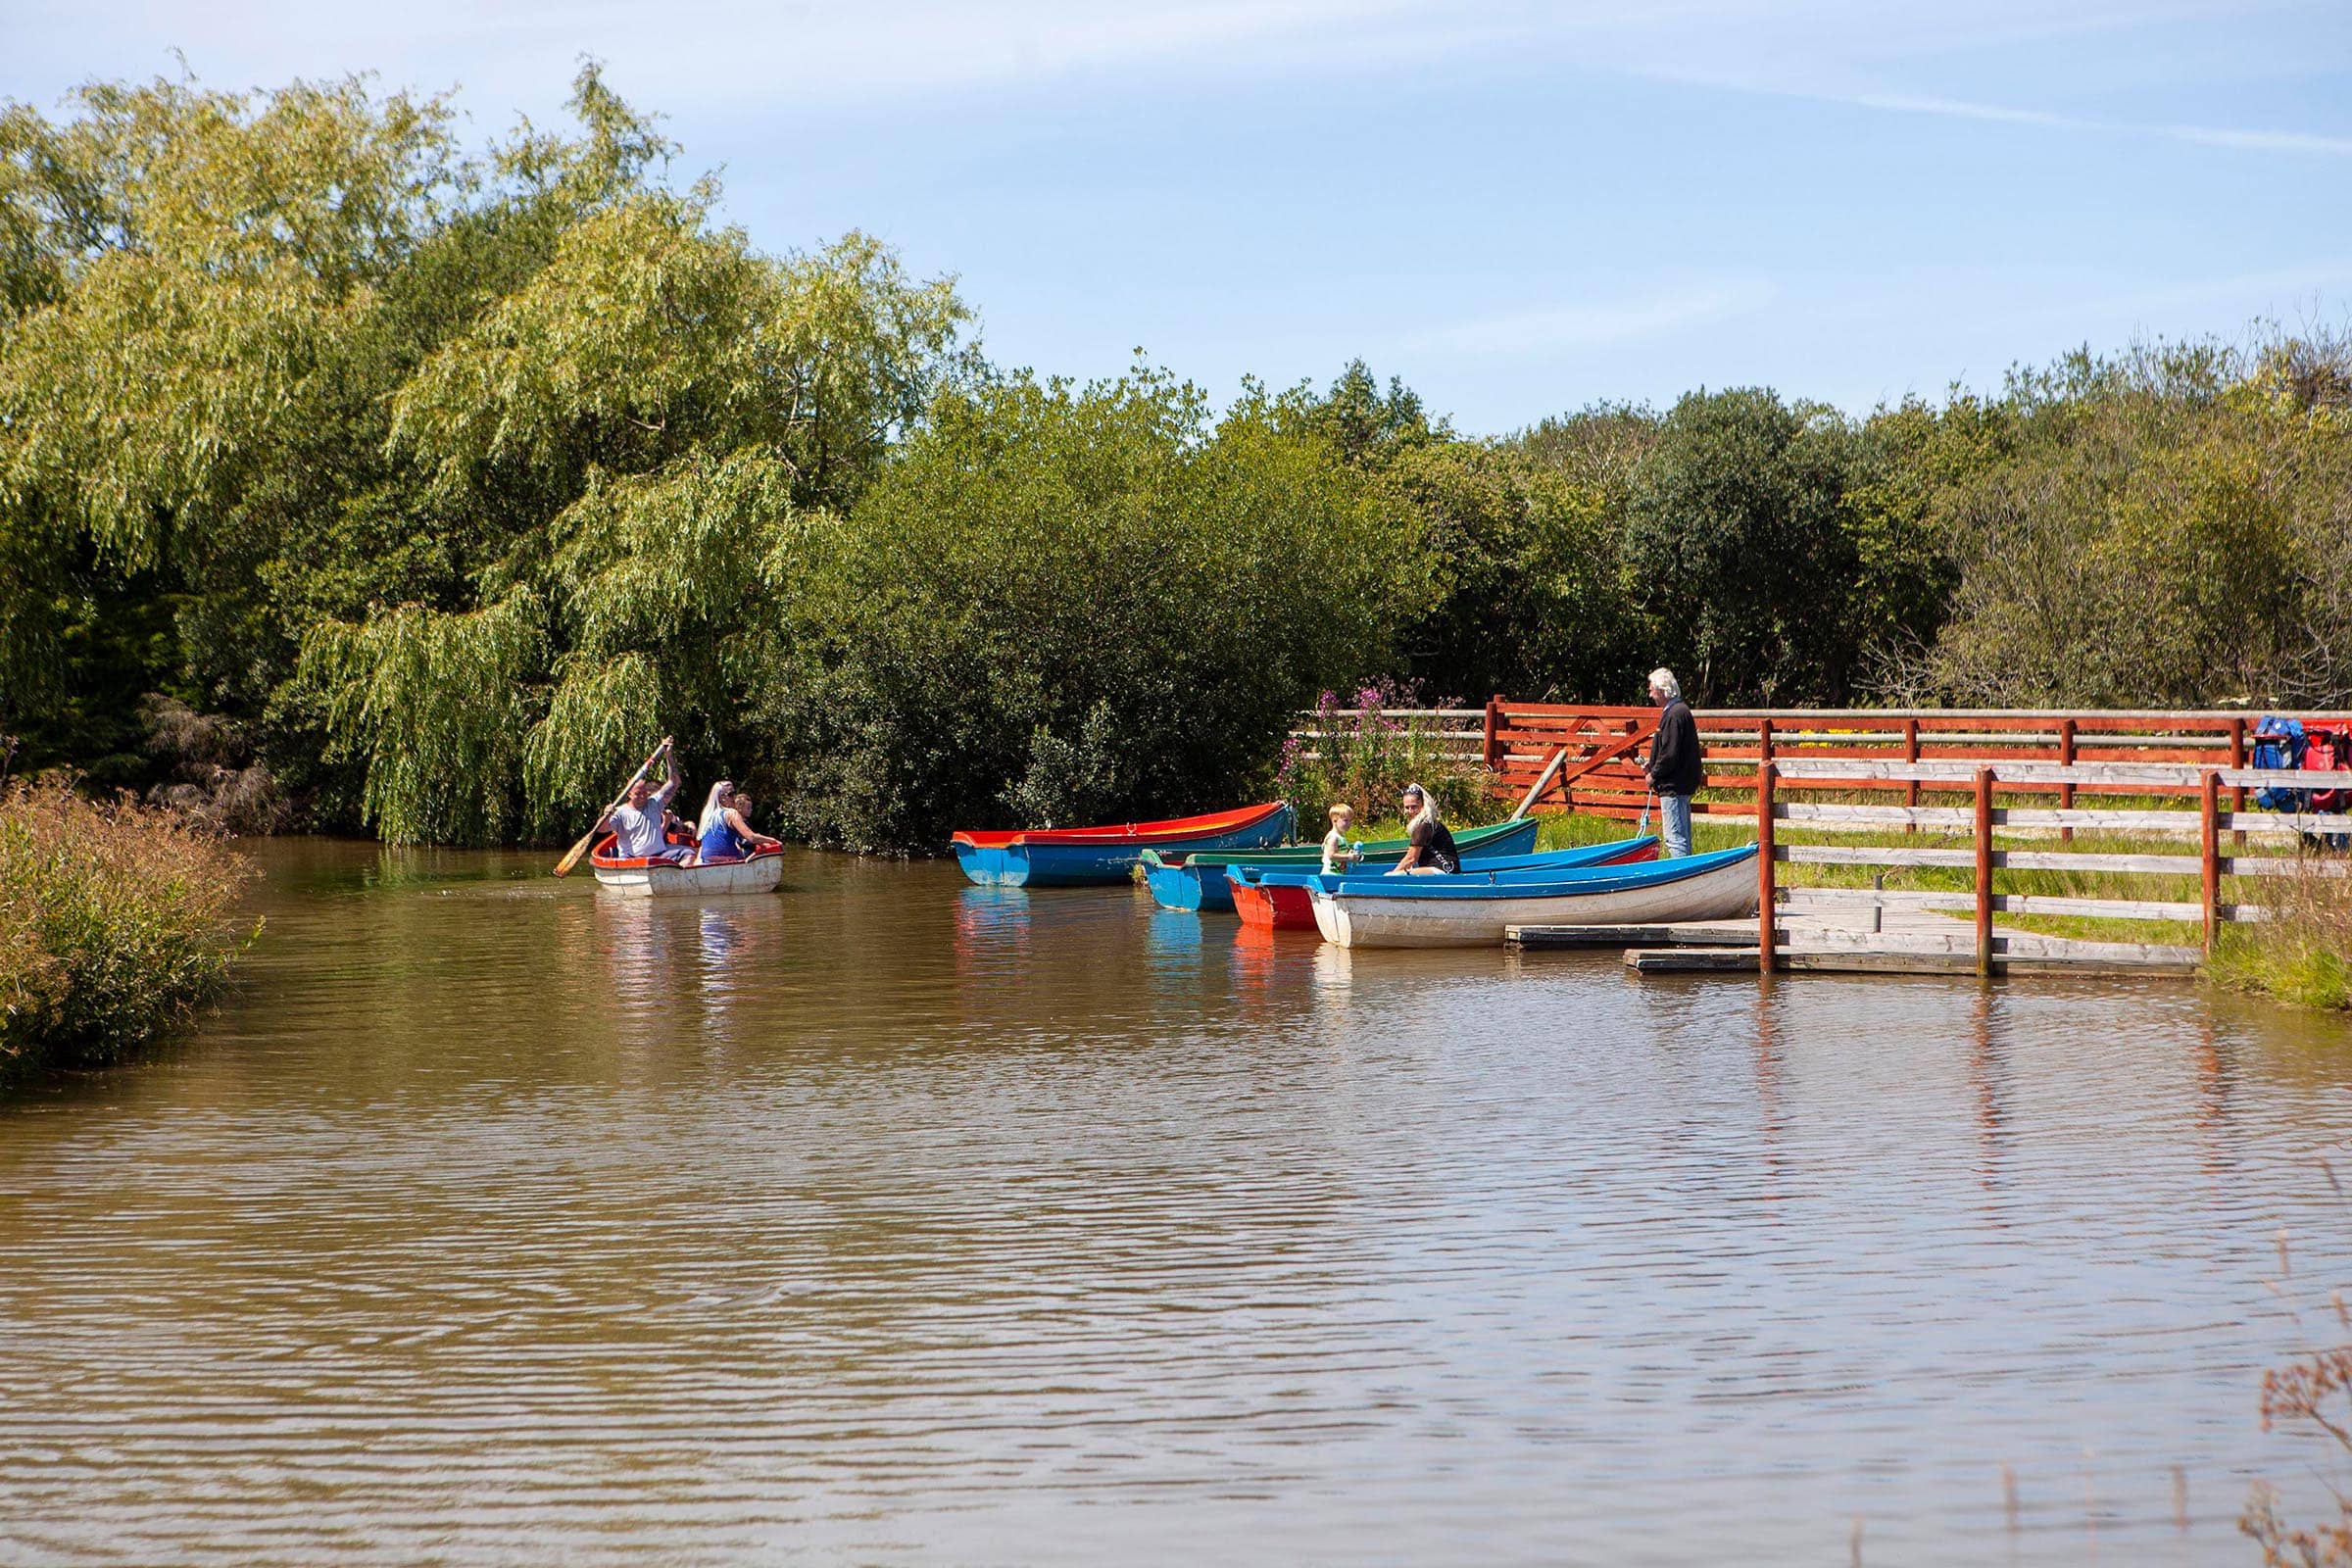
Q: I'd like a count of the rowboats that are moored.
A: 4